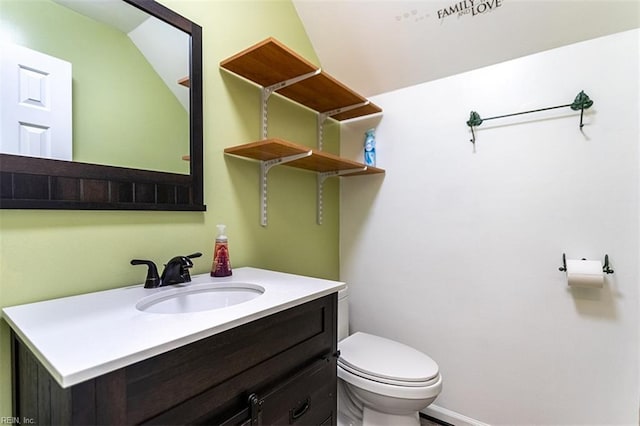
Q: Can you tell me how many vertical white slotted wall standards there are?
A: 2